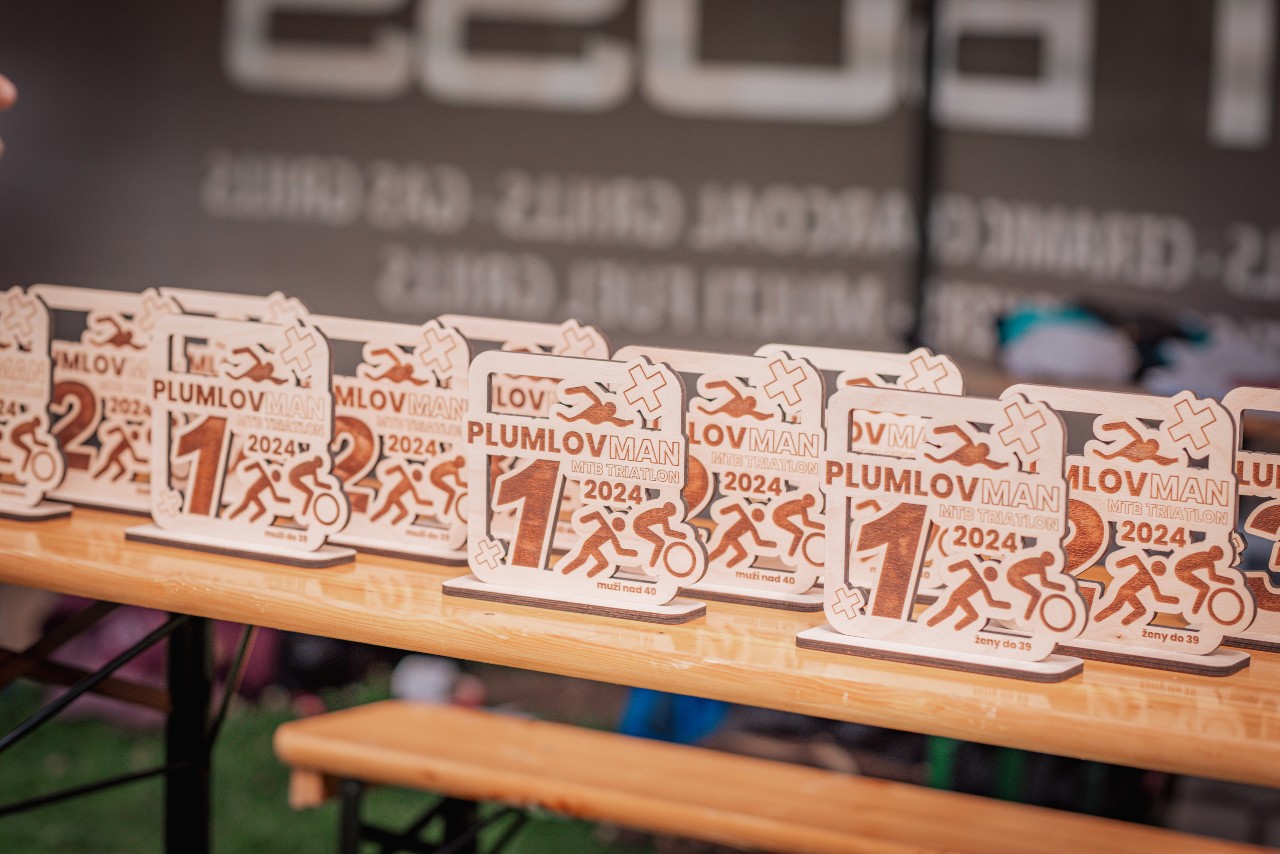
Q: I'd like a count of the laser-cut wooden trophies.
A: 12